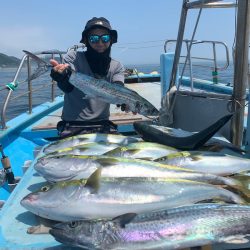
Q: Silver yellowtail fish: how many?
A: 6